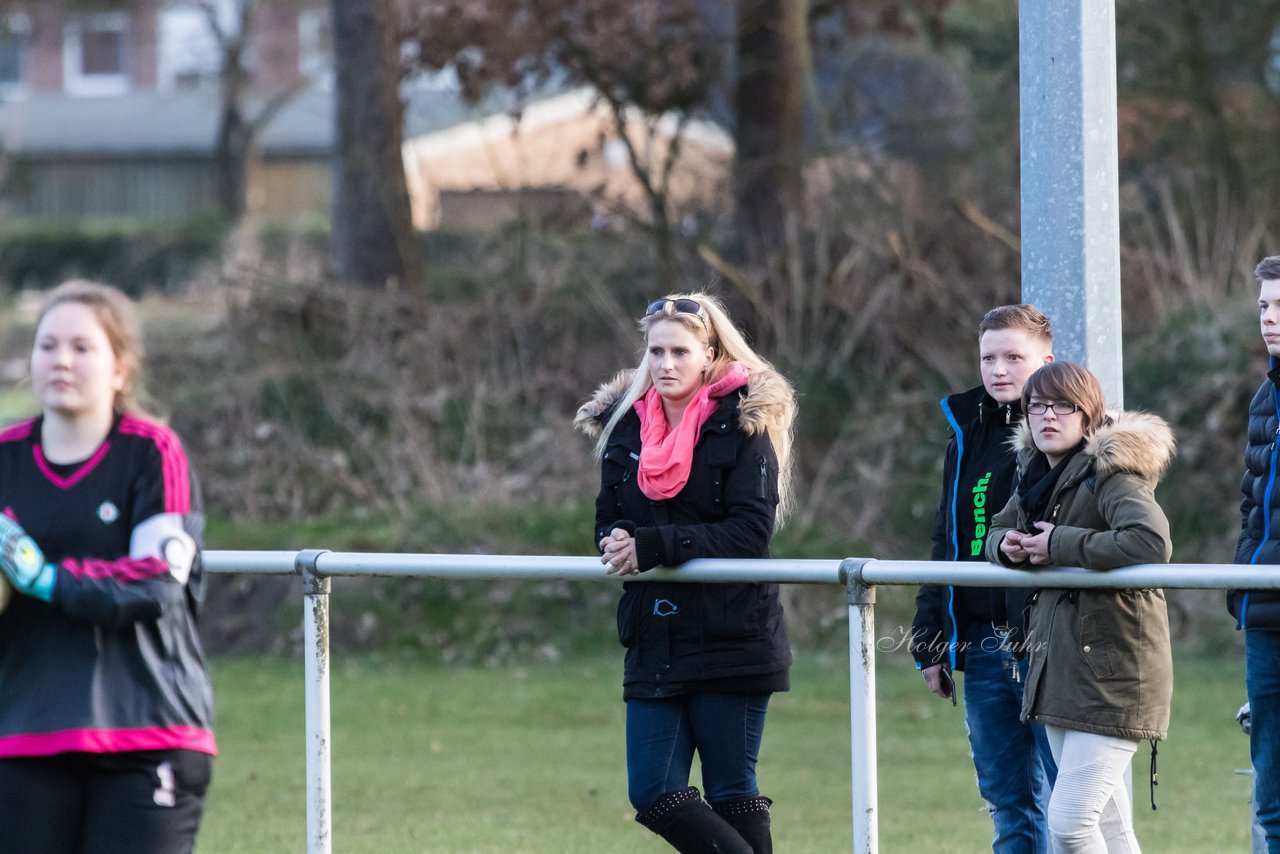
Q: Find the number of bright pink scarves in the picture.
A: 1